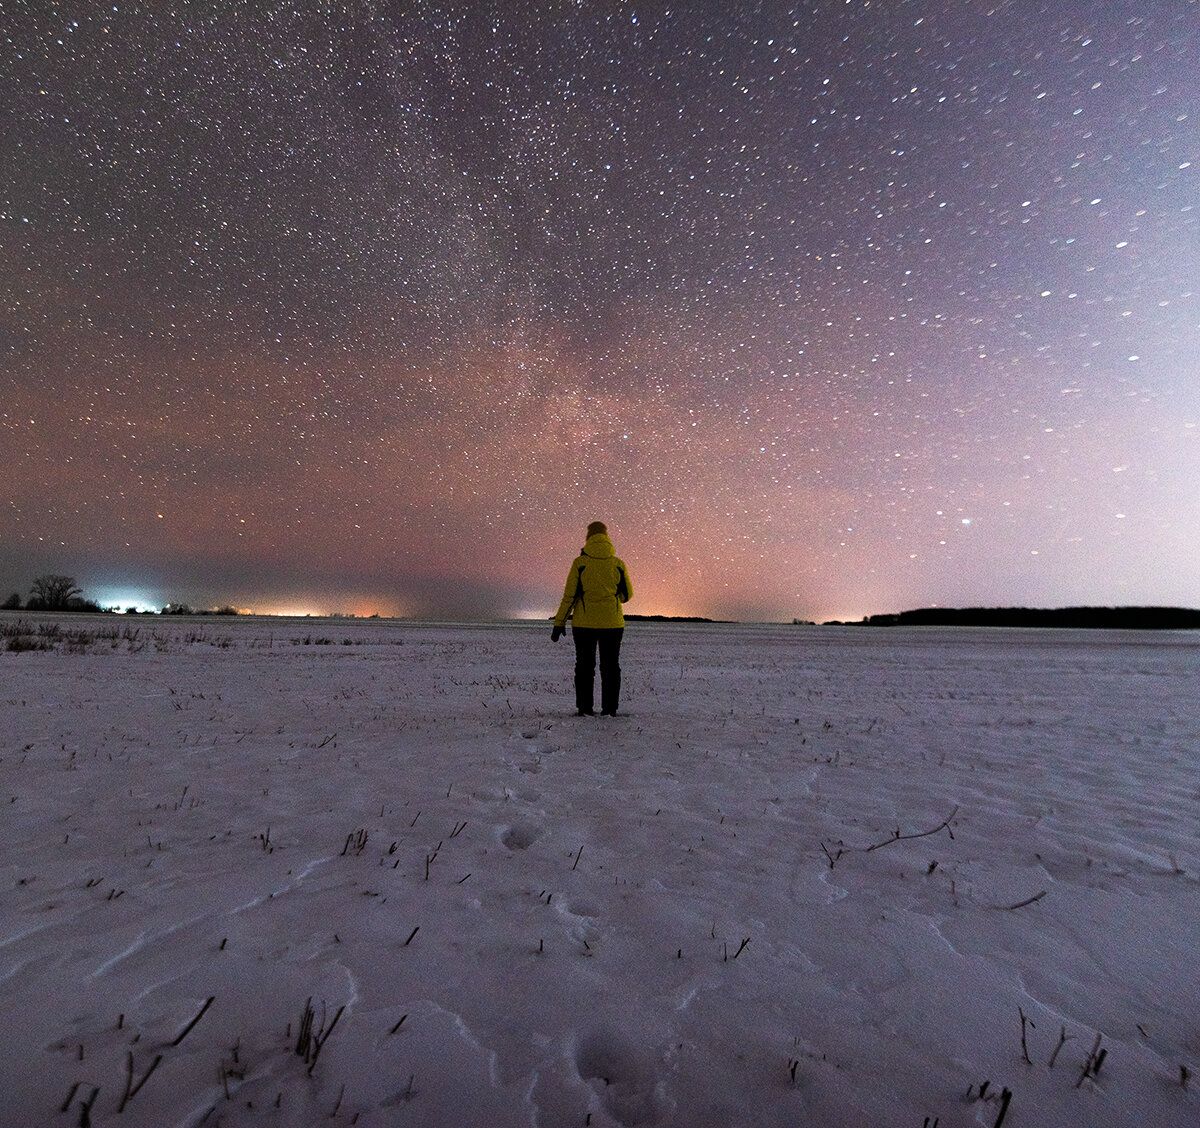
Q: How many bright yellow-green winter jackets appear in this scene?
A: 1